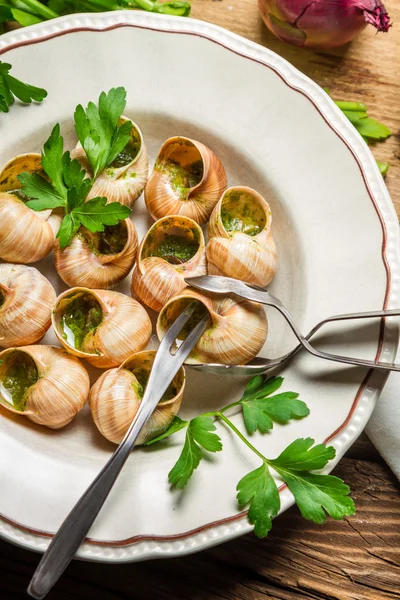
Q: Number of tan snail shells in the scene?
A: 11